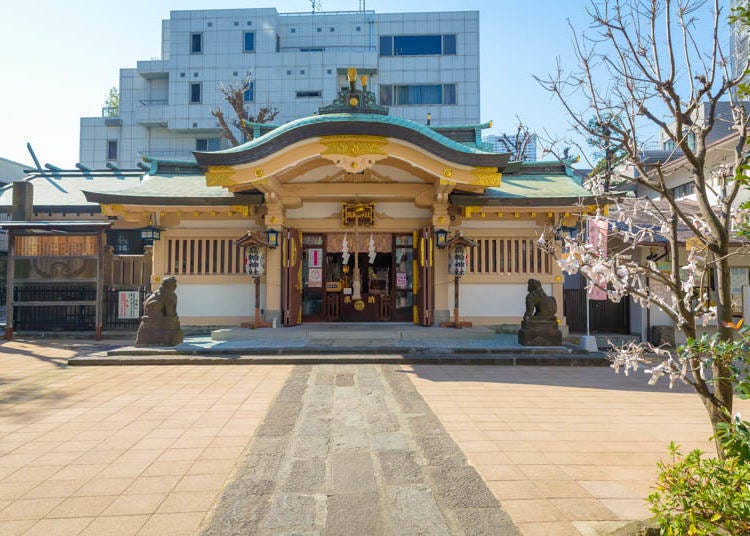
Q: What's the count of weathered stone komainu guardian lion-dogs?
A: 2